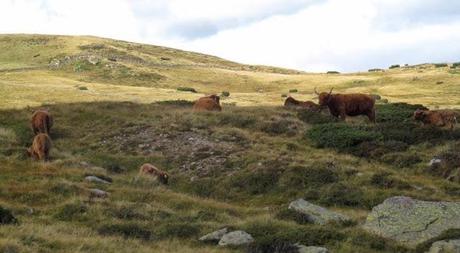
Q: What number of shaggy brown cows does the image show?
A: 7